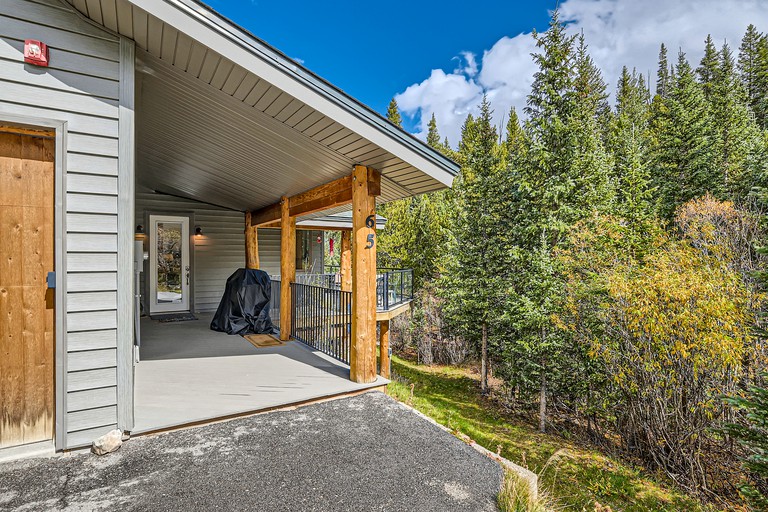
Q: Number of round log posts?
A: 5